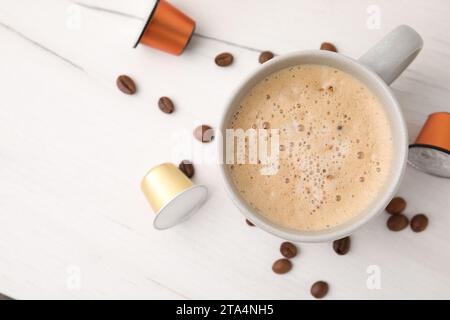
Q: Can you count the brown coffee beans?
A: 15